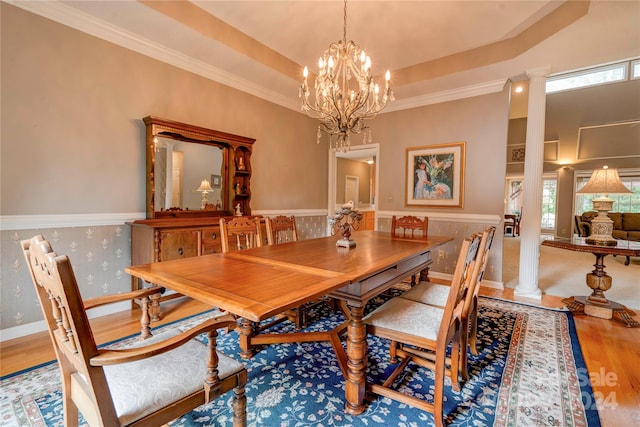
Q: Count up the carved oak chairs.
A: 6